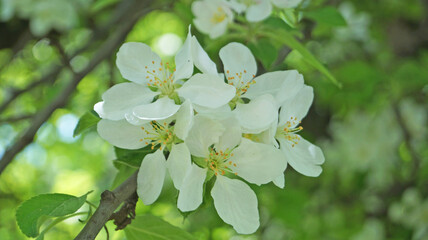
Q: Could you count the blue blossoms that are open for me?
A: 0